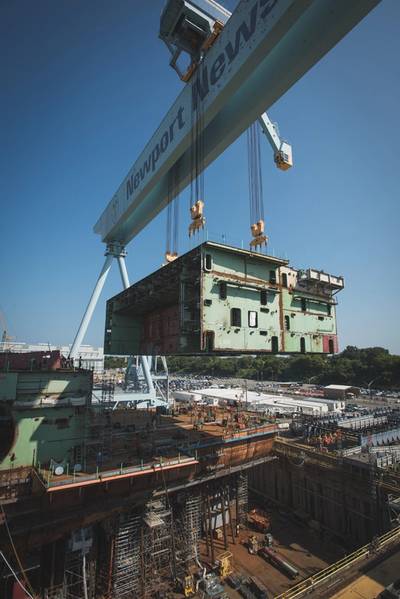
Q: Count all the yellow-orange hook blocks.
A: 3